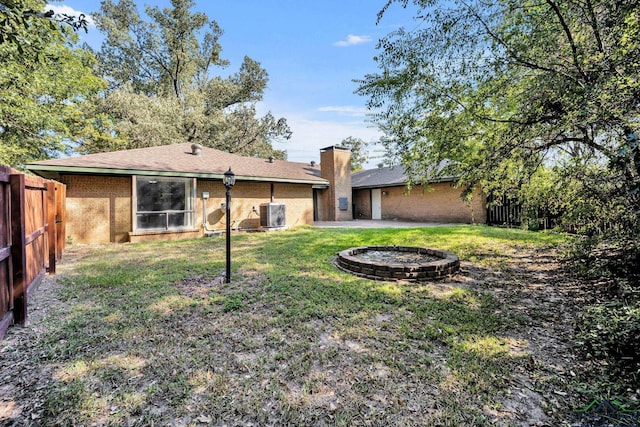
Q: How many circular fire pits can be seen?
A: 1